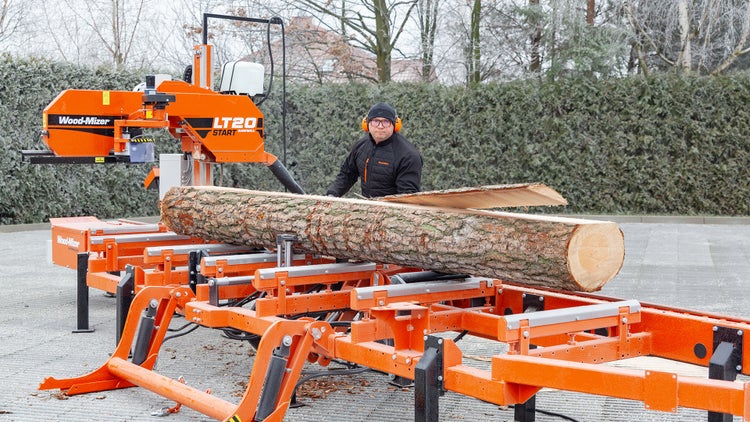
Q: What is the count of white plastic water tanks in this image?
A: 1